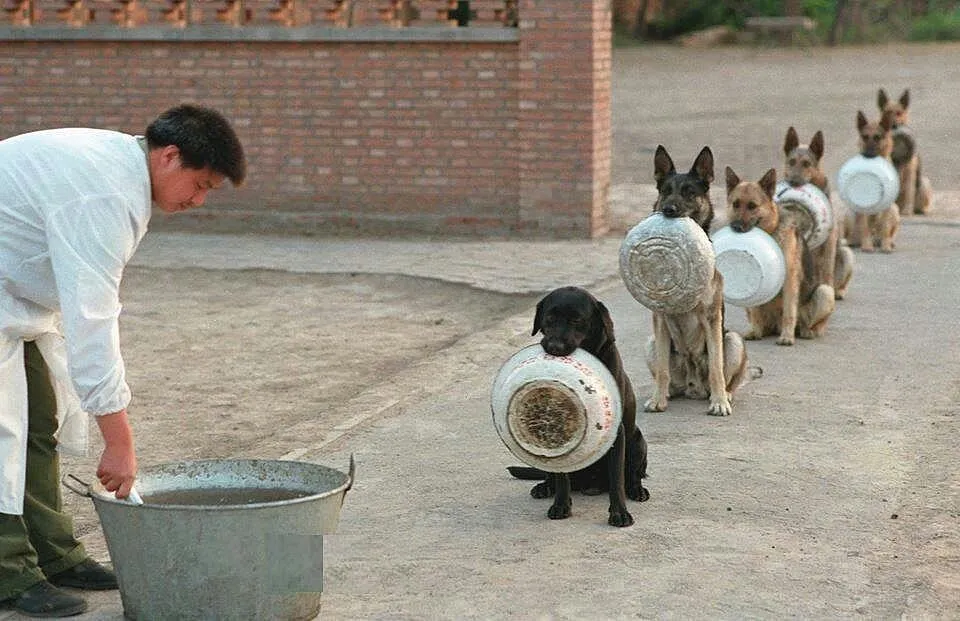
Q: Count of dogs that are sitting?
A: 6